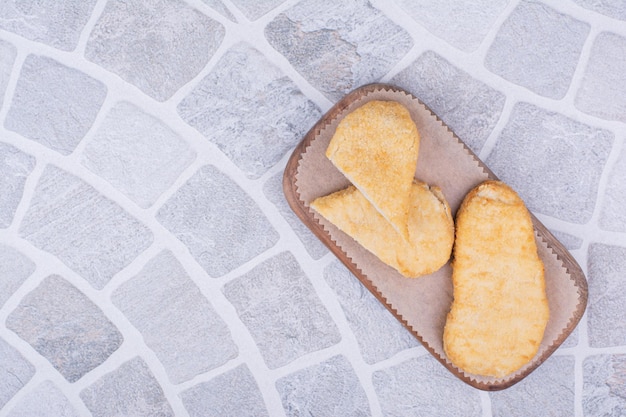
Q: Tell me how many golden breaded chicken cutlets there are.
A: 3